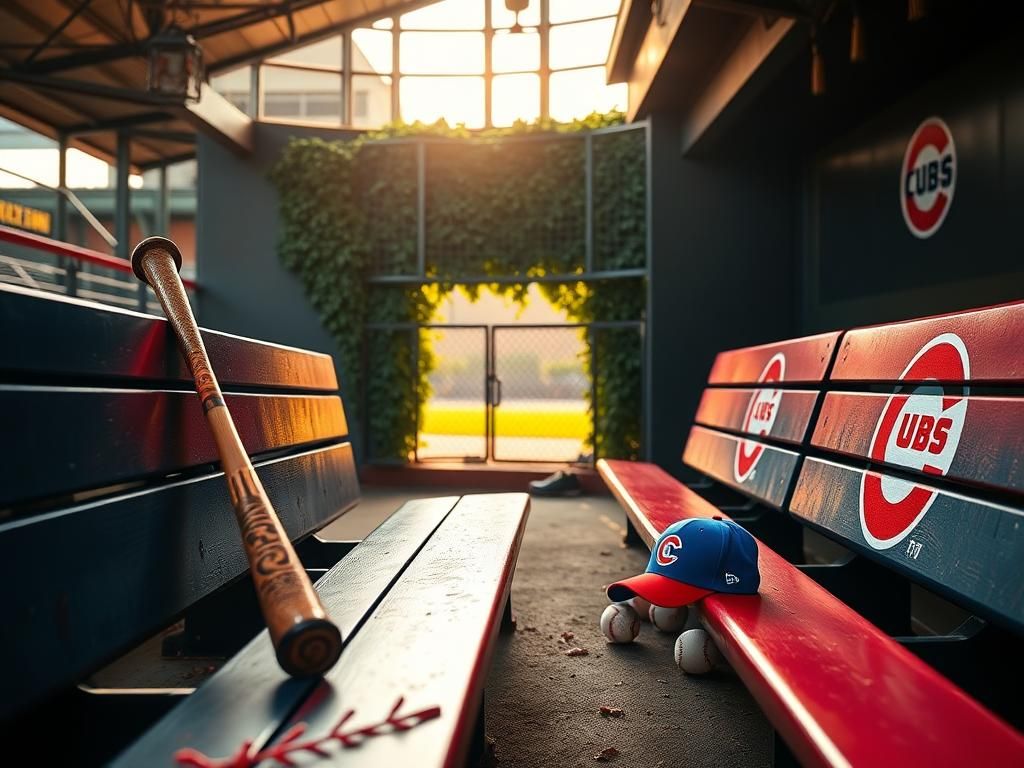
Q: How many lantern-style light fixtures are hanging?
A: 1